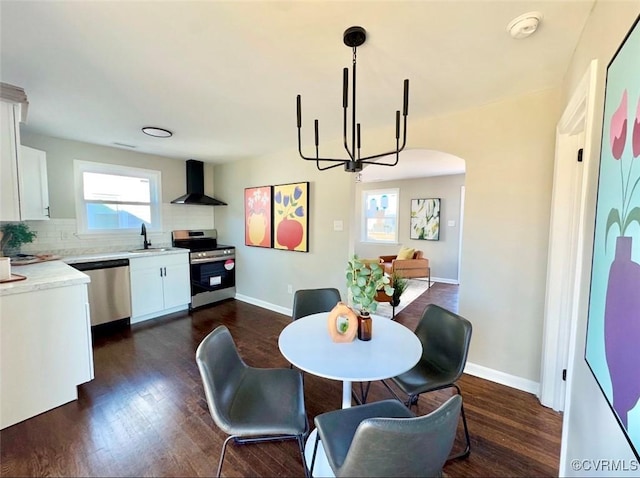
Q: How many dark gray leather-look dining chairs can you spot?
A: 4